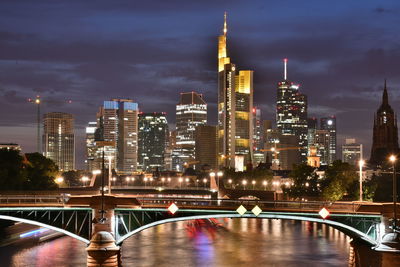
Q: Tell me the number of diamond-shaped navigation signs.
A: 4